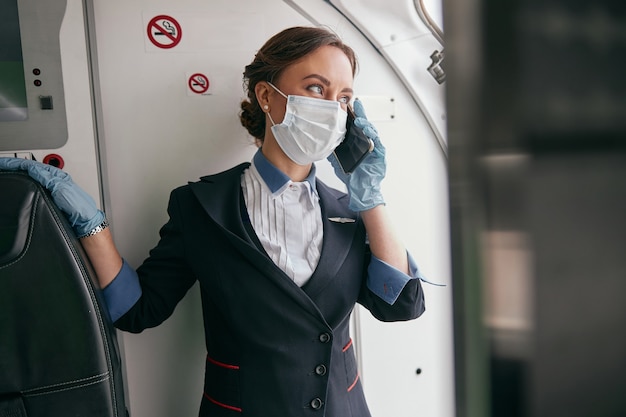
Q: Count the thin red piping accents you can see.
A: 4